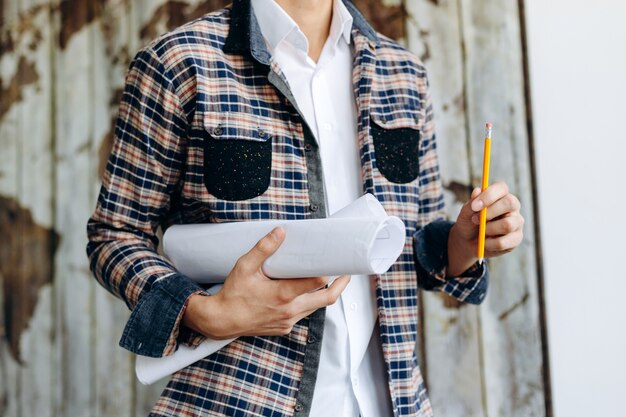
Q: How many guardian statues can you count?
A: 0